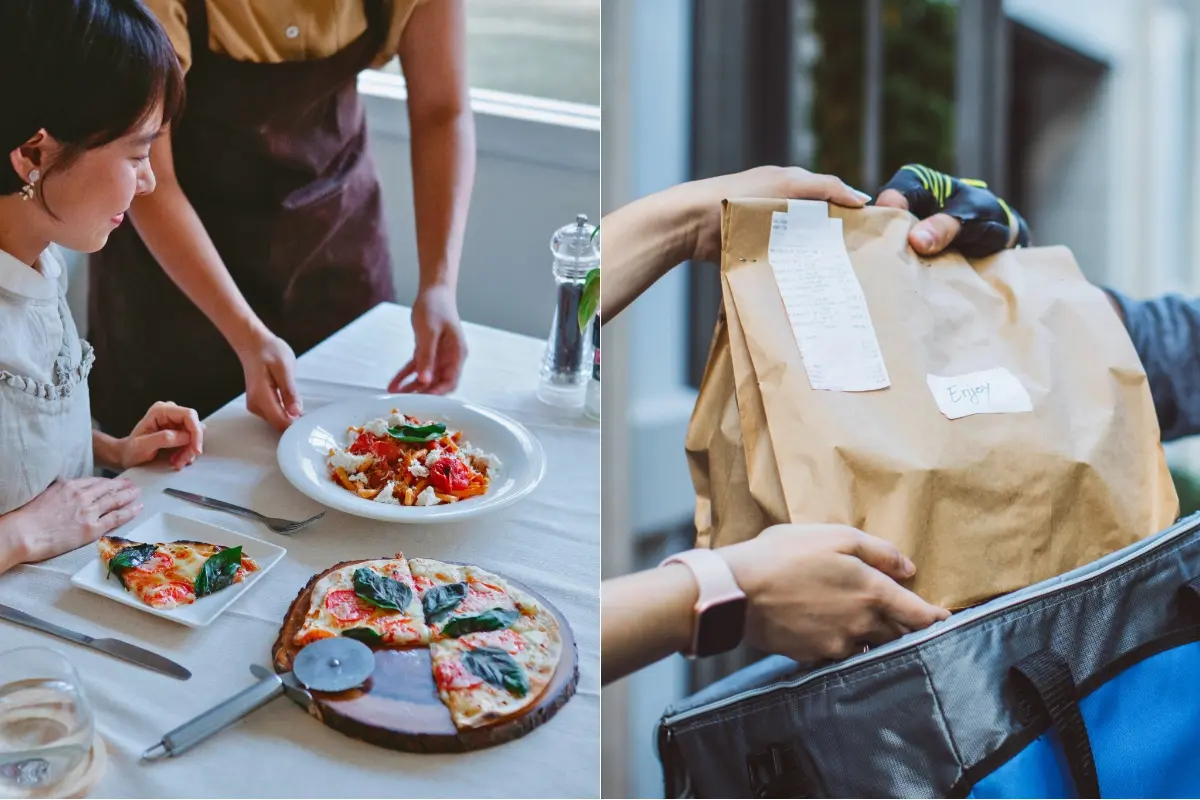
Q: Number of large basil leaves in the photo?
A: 8